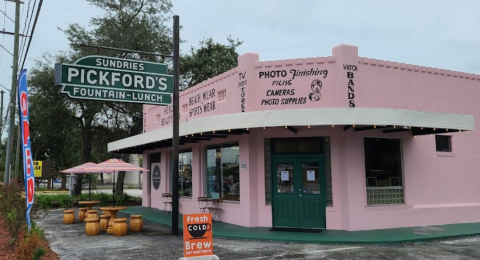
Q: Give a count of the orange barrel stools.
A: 8